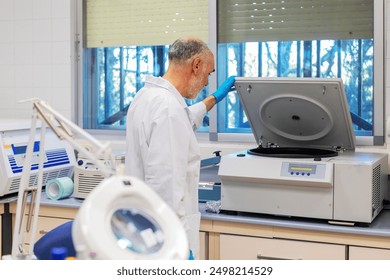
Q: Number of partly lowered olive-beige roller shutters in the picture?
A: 2